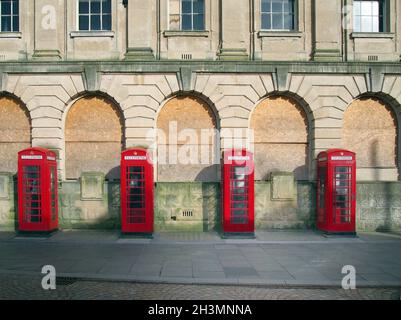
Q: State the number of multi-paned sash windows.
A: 5